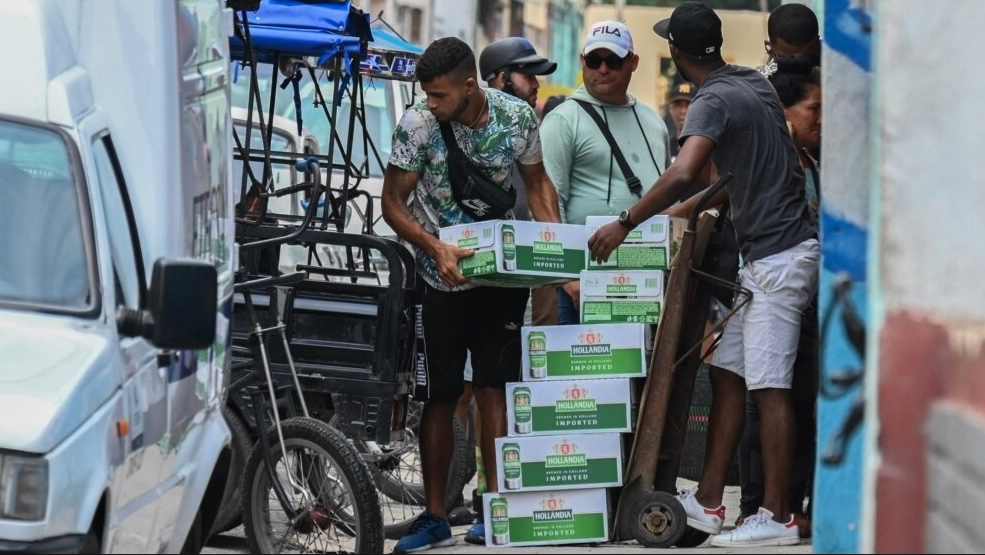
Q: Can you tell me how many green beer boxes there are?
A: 7